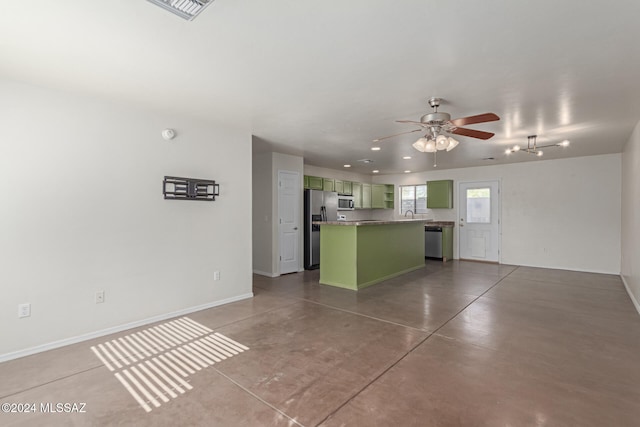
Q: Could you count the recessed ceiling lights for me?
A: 5